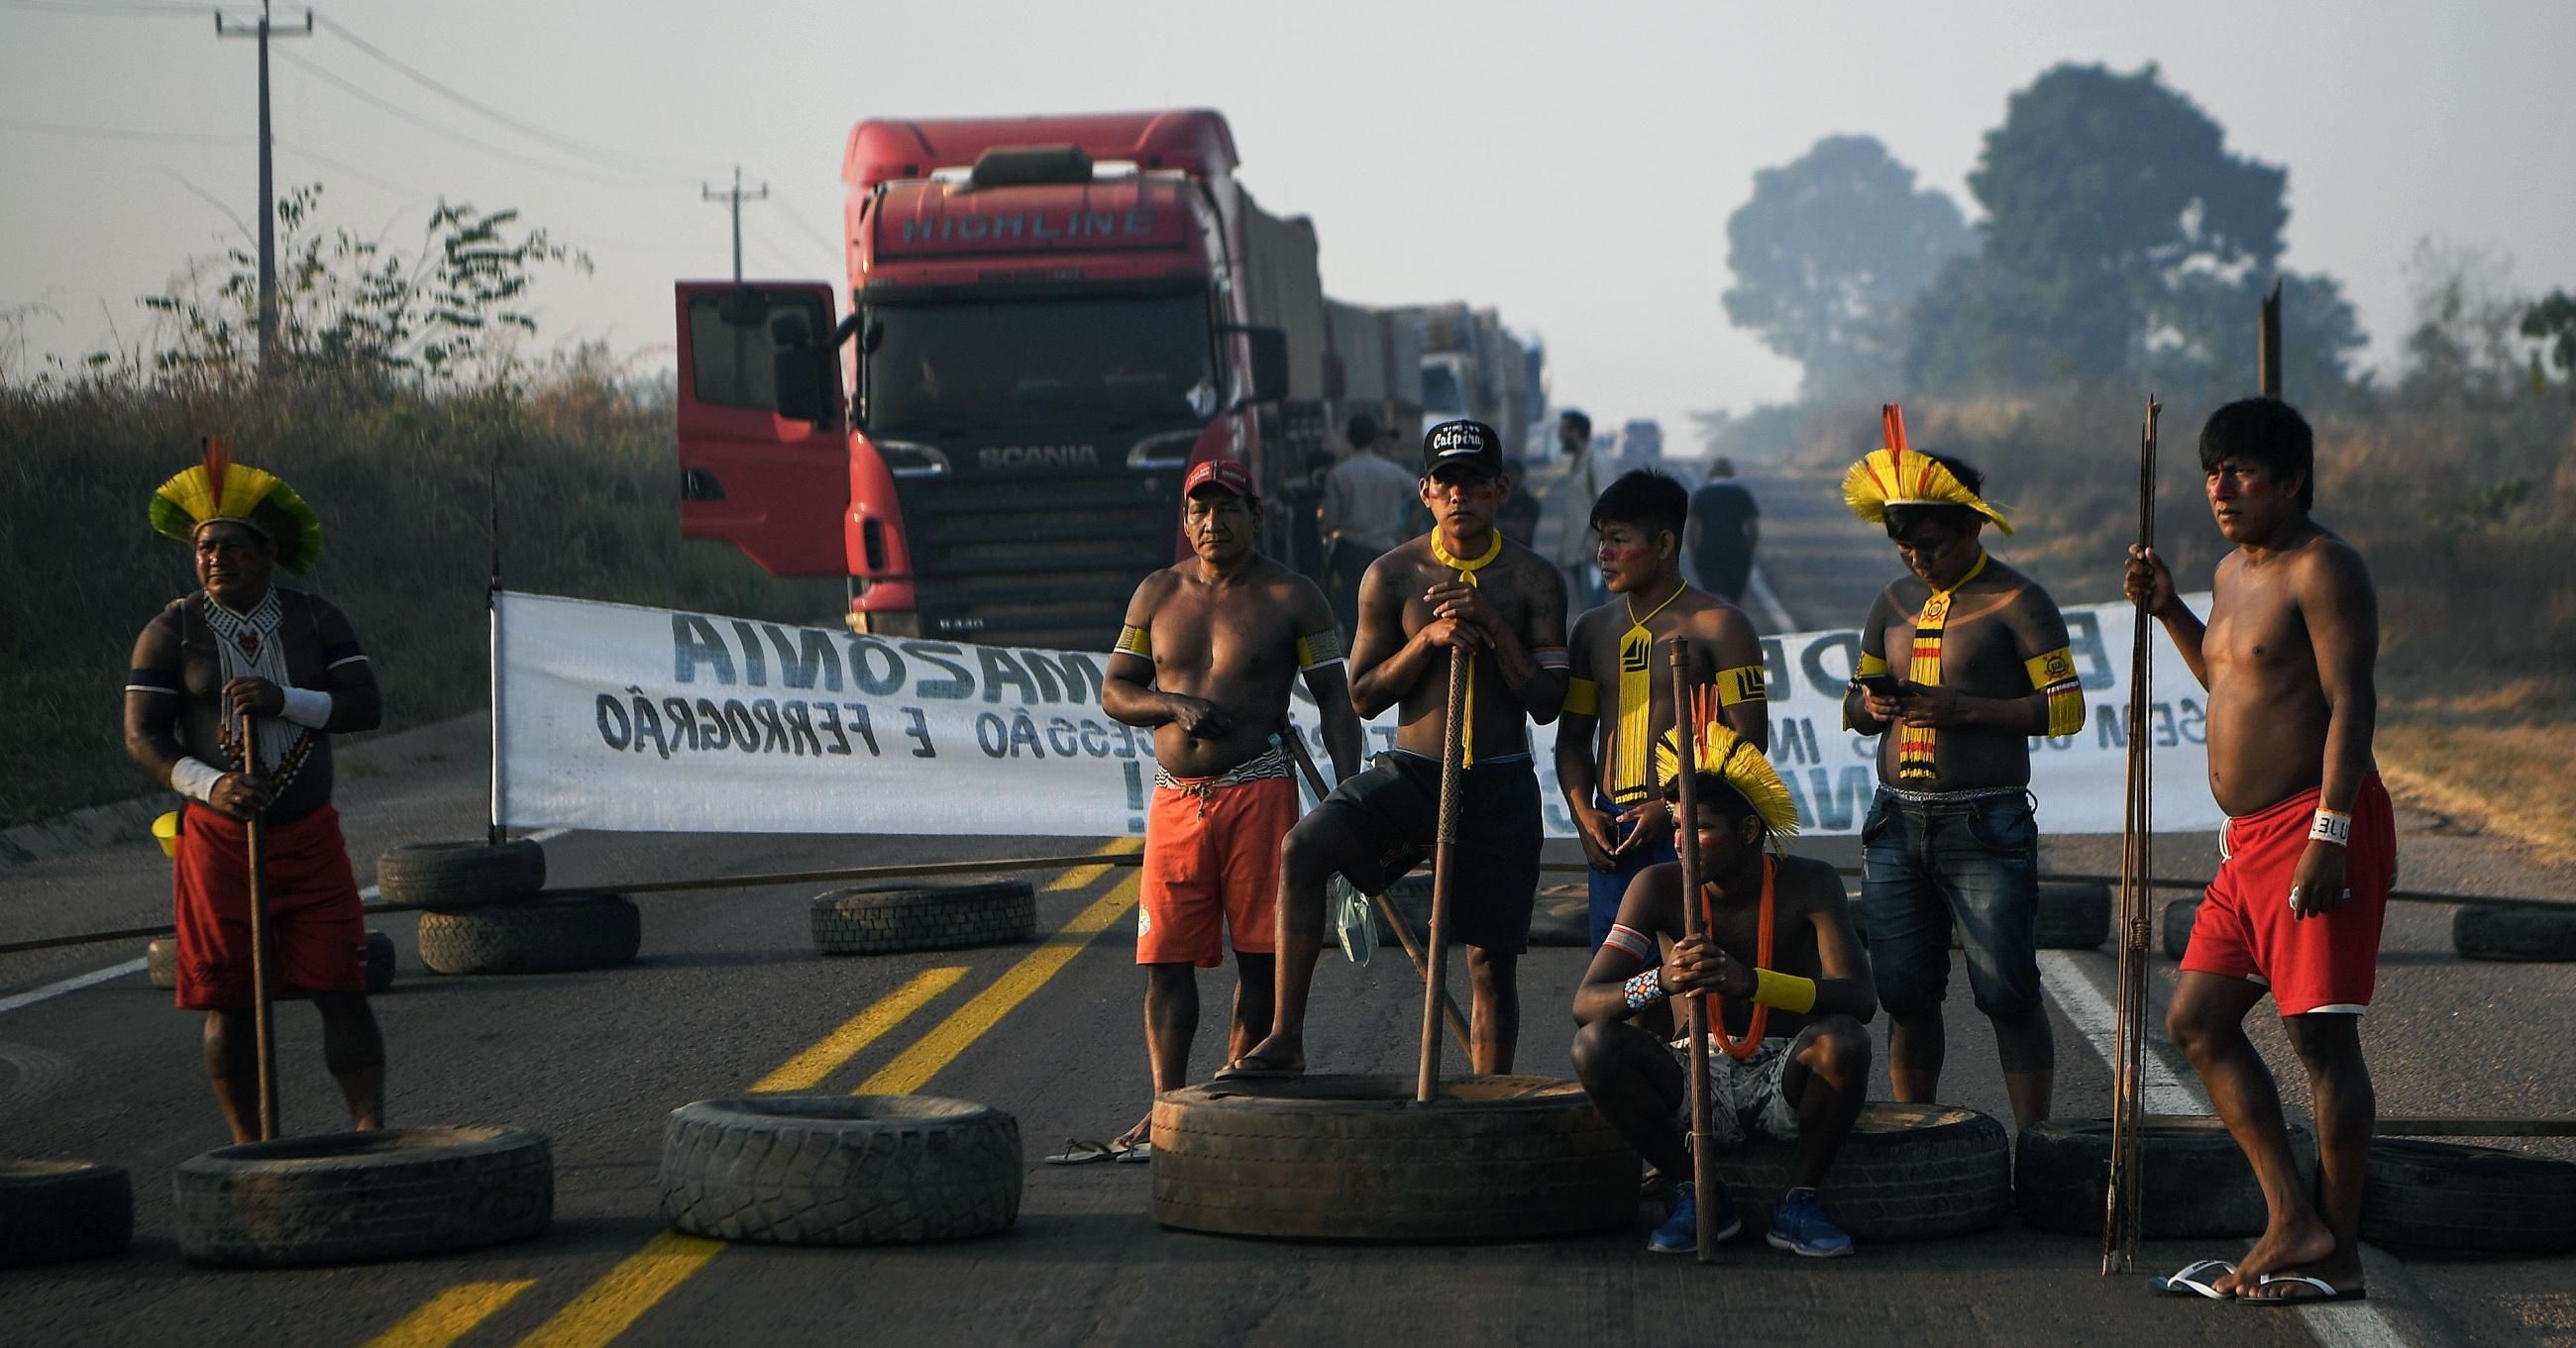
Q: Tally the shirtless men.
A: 7